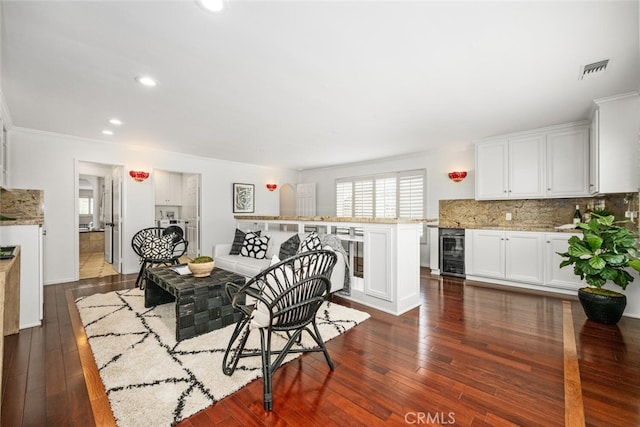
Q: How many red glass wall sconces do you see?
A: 3